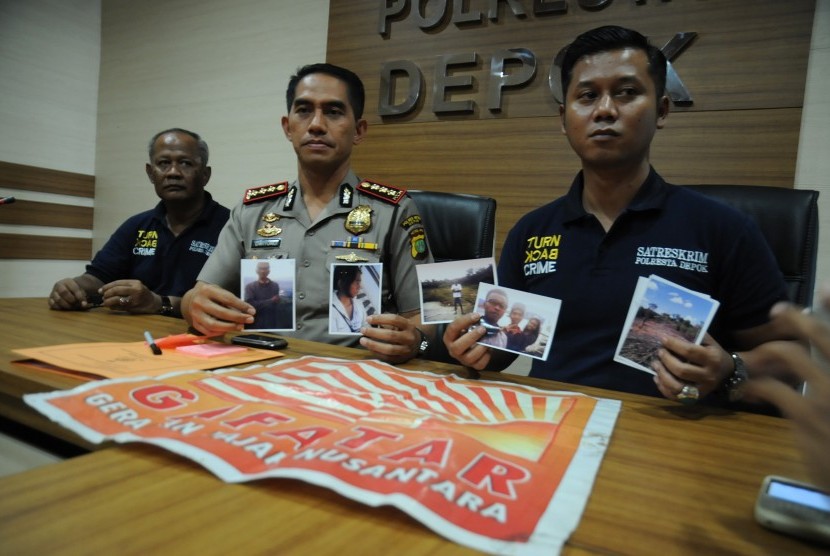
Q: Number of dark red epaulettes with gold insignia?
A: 2